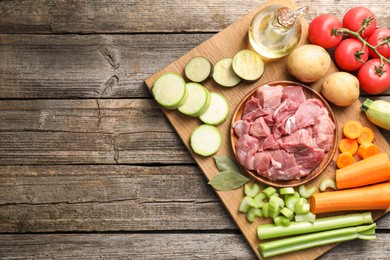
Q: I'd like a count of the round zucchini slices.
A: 4